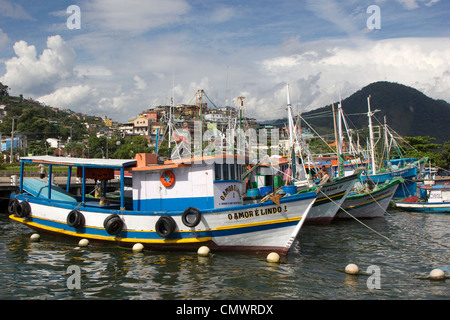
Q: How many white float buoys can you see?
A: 7